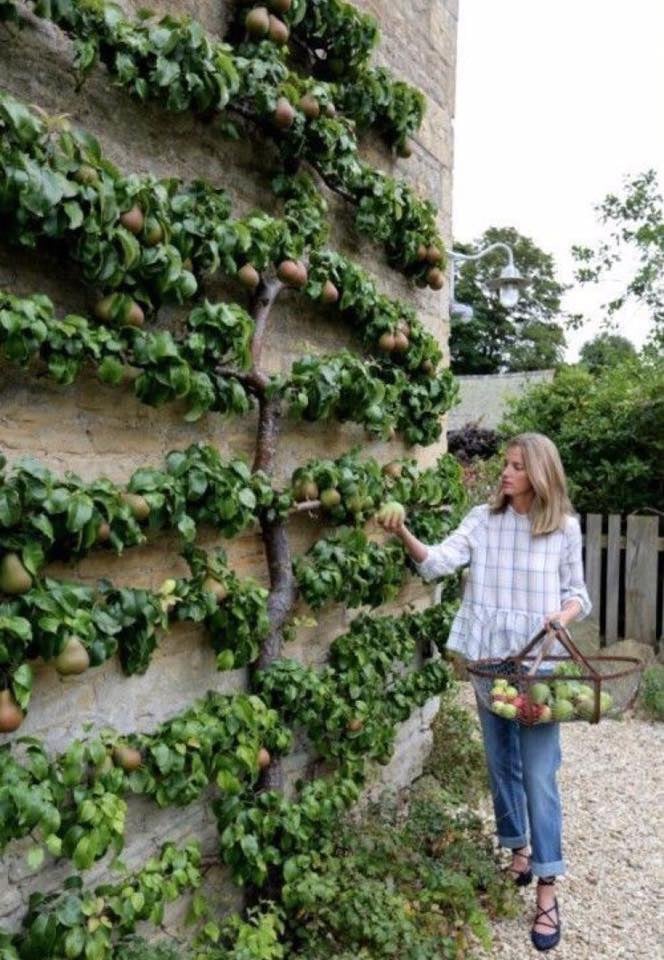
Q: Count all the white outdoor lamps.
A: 1